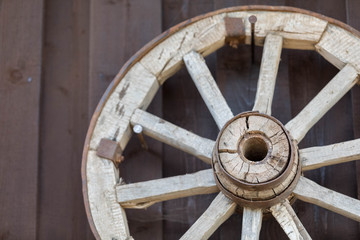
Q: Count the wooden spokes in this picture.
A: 10